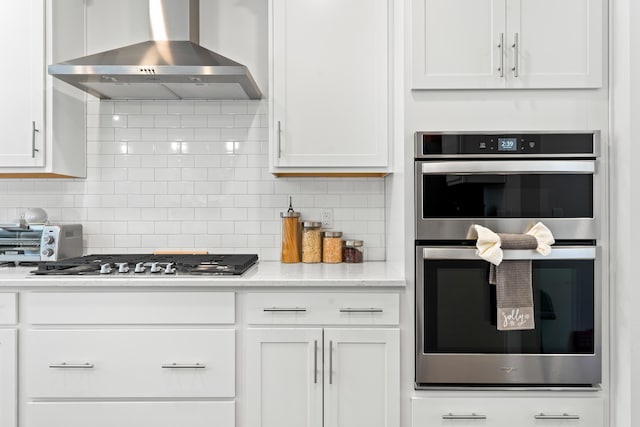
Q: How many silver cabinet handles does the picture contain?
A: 12